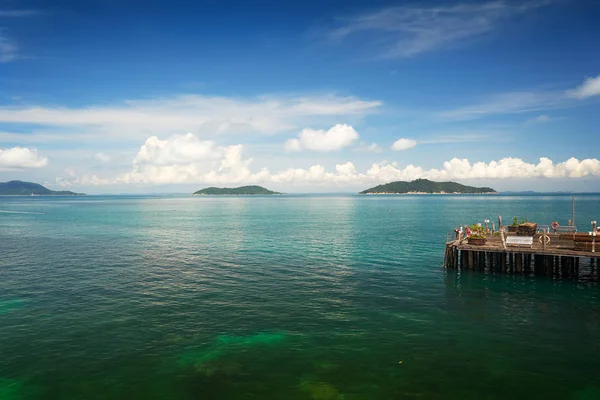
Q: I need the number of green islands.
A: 3